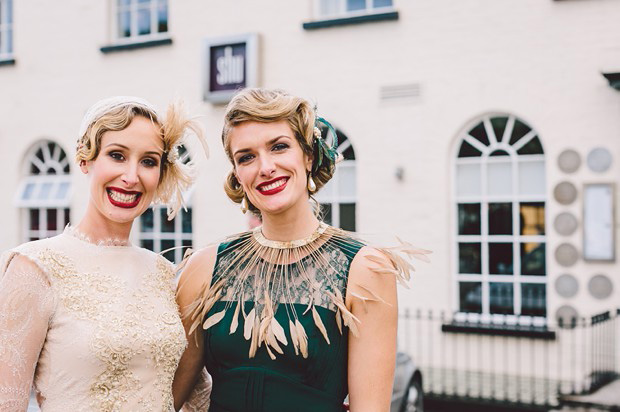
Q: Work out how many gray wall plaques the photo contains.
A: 8